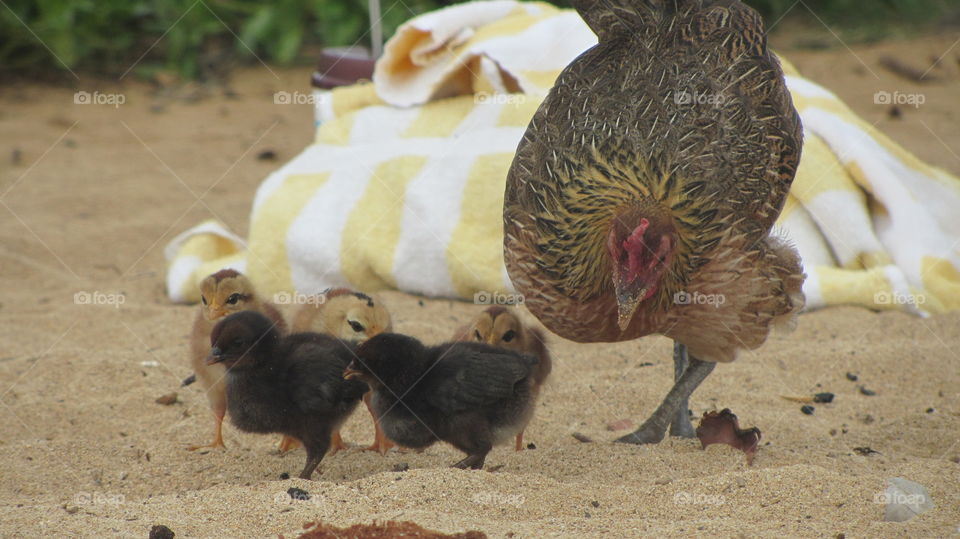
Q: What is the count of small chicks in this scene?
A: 5